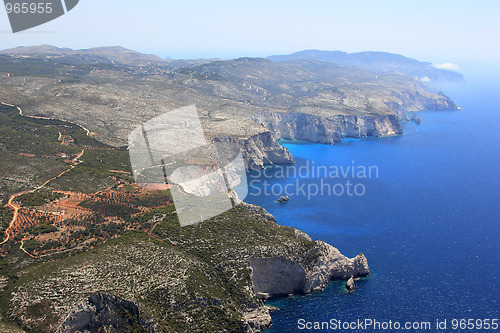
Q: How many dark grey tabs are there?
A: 2